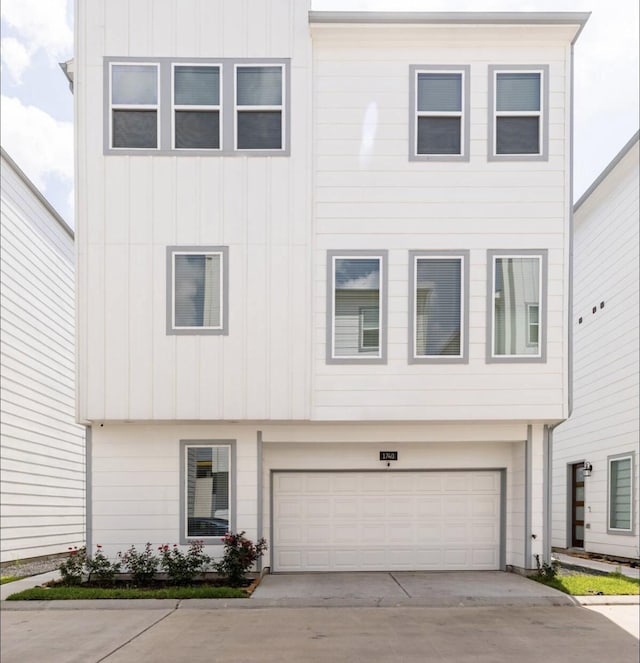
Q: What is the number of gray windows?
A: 11